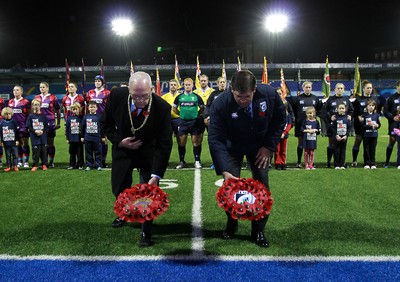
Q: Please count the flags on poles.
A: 14